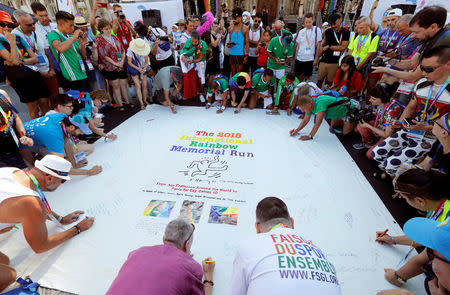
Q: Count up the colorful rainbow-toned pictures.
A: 3